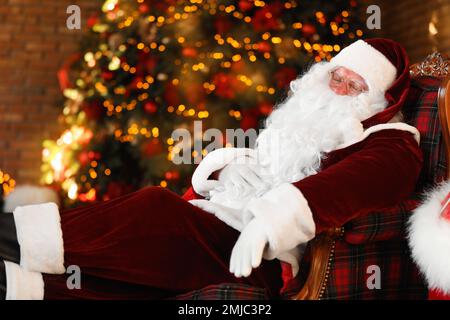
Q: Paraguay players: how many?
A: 0